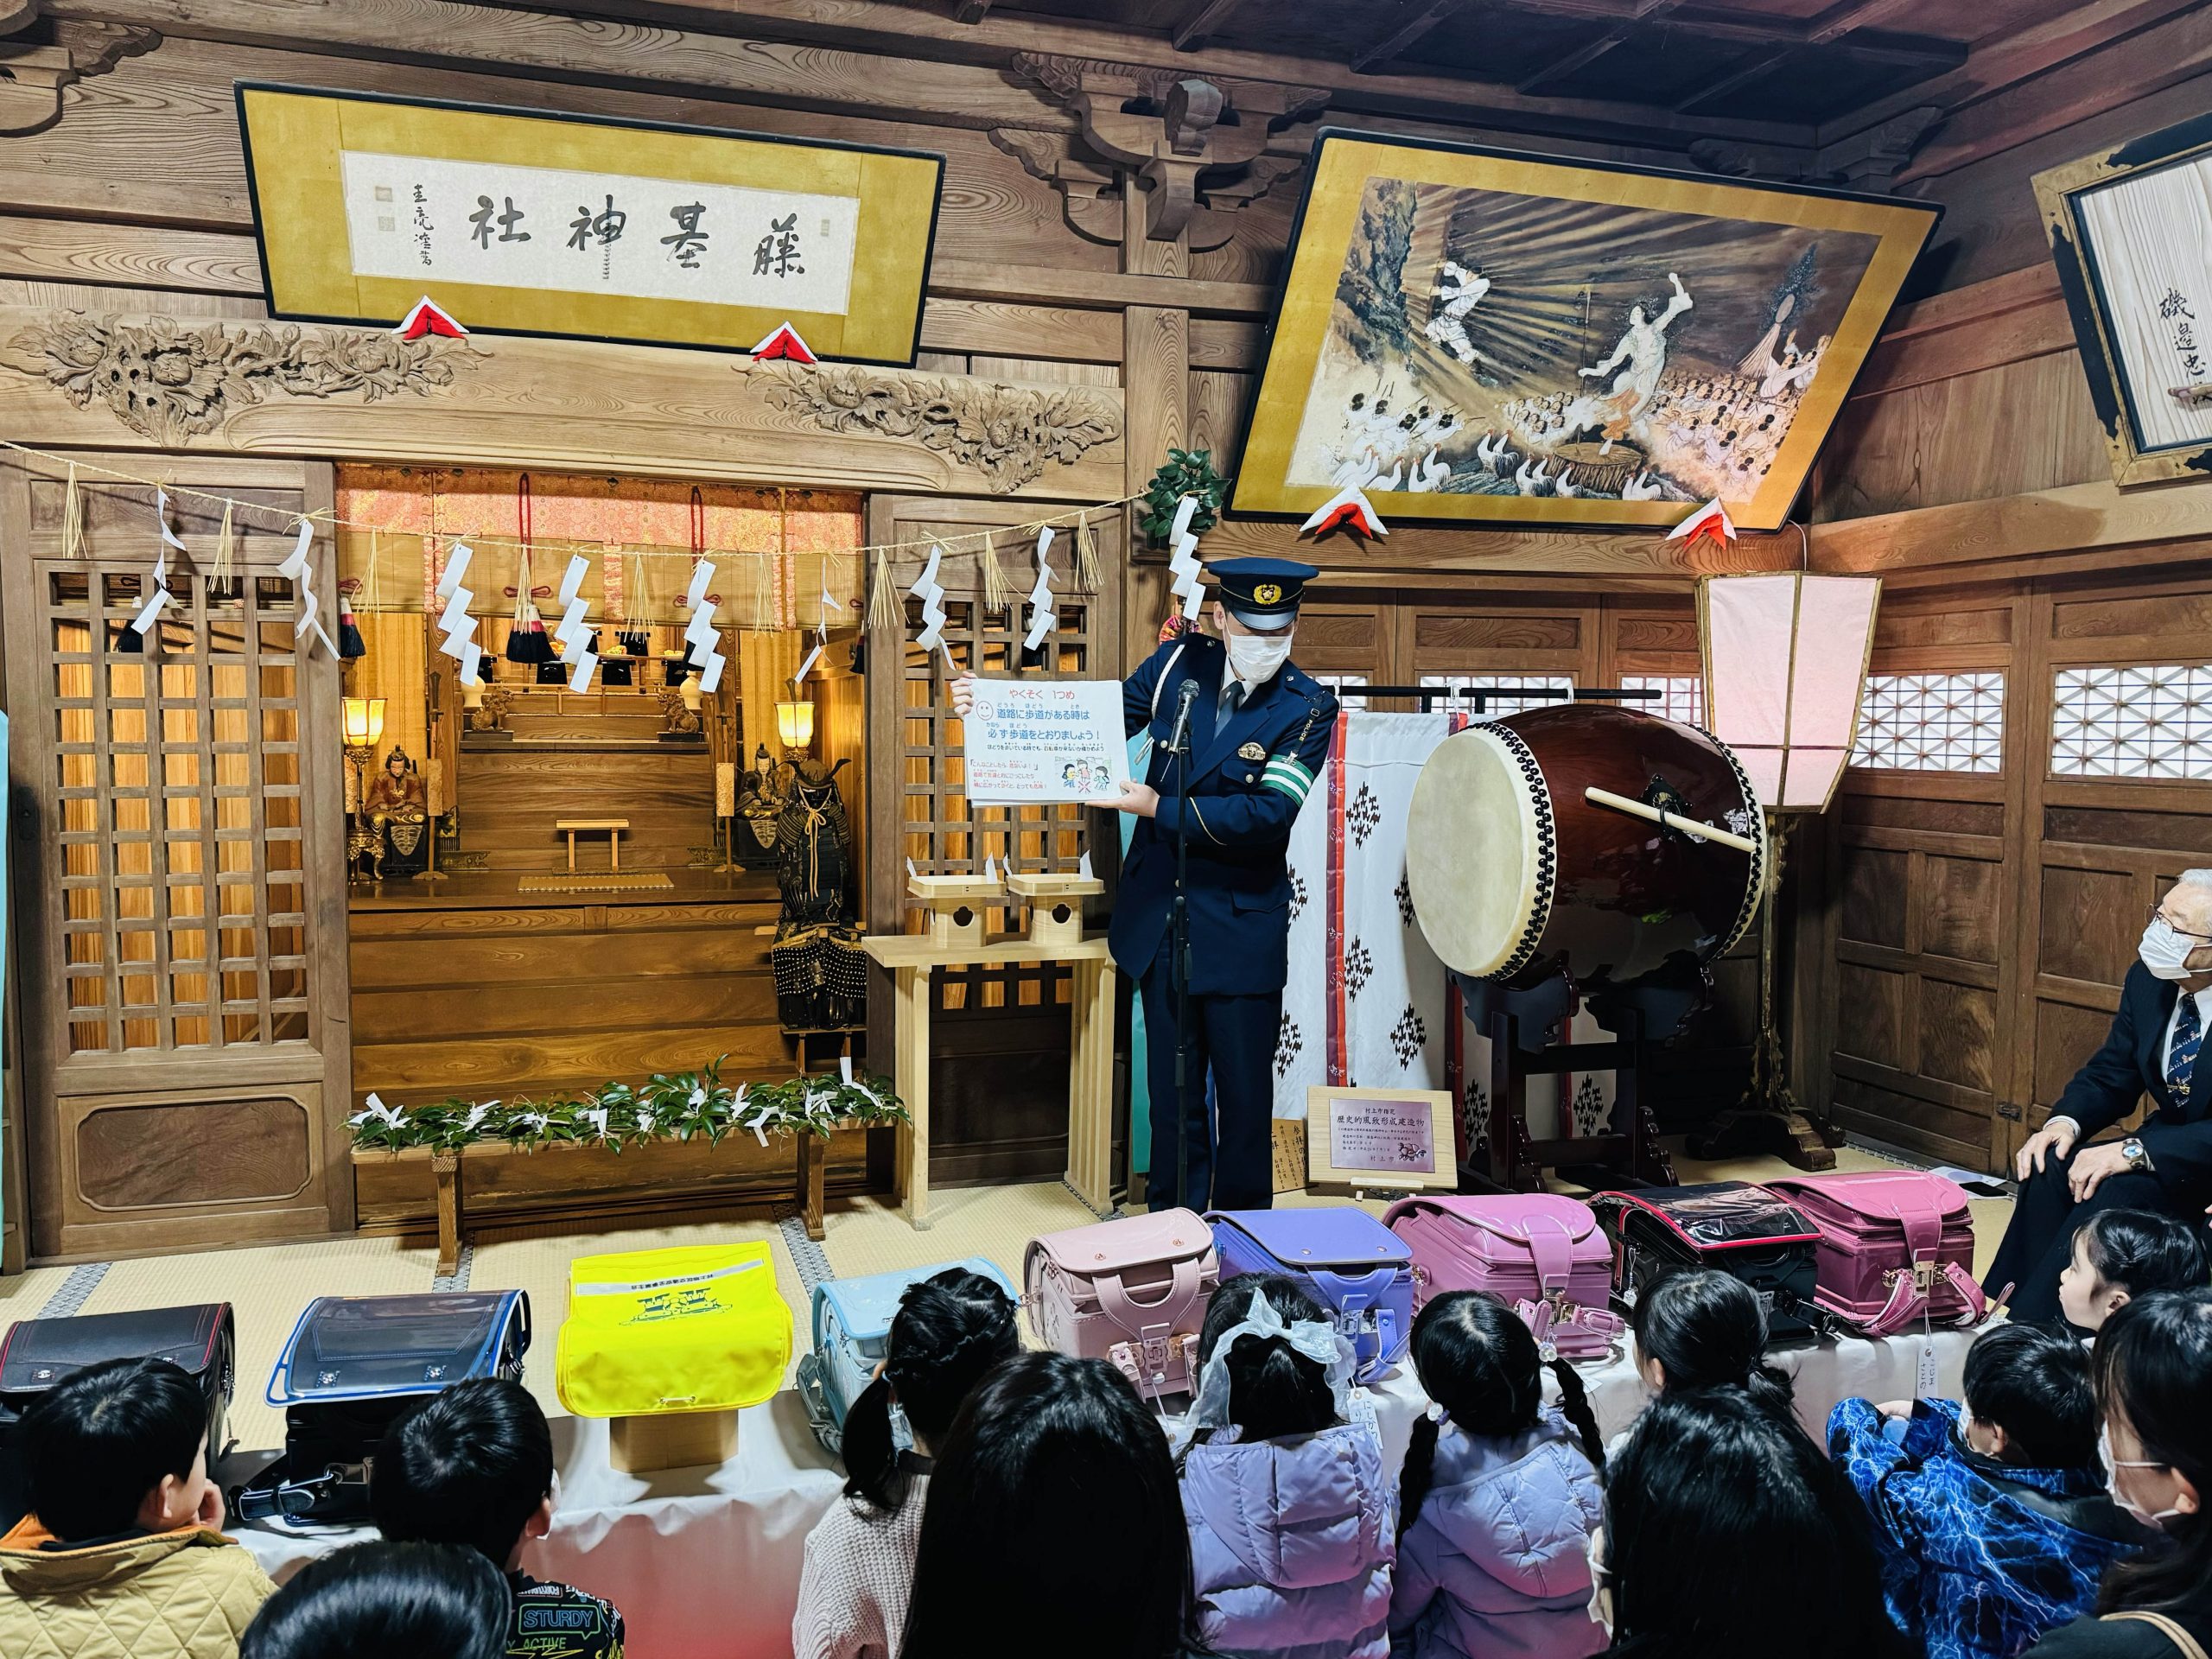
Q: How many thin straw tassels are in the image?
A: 9